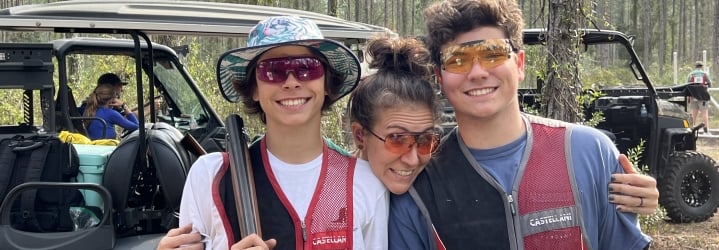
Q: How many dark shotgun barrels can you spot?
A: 1